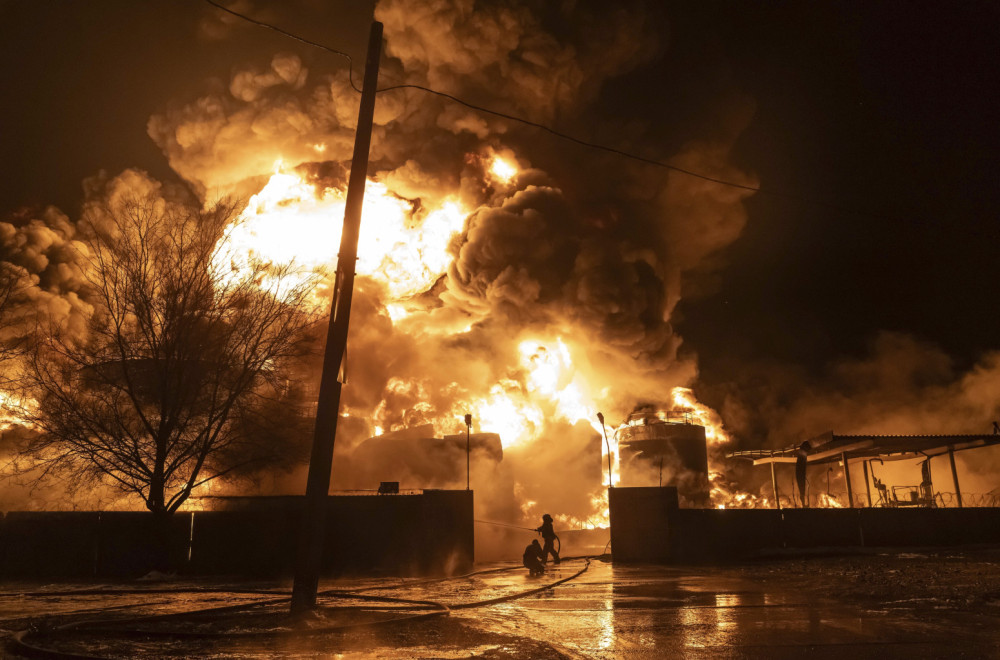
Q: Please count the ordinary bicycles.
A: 0